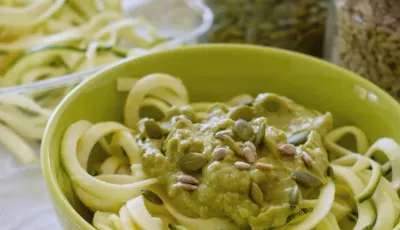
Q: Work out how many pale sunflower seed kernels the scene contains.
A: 10